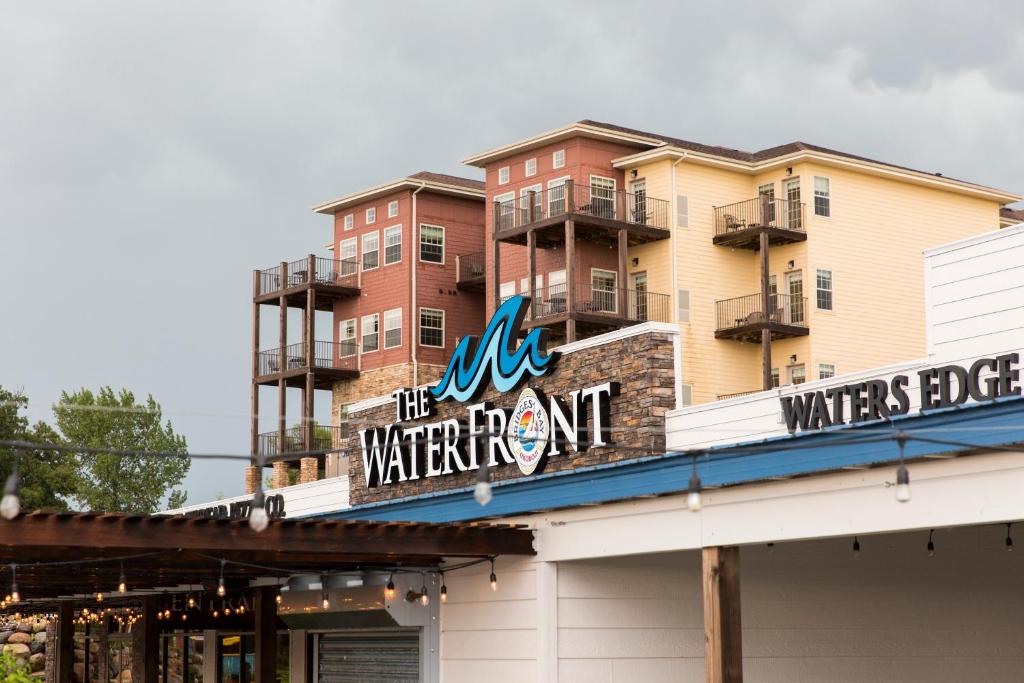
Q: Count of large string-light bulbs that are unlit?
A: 5